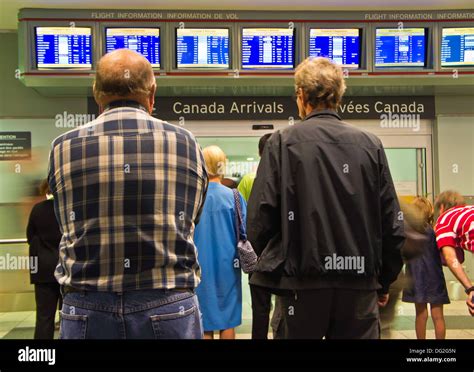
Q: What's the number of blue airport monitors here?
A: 7